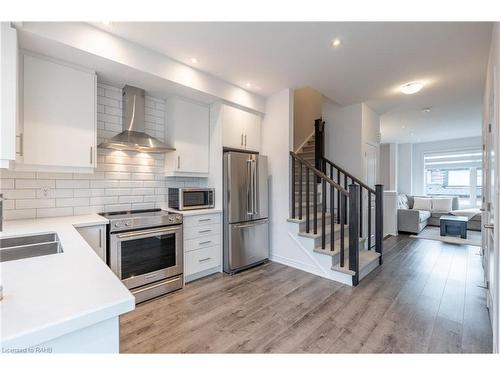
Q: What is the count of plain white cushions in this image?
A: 2